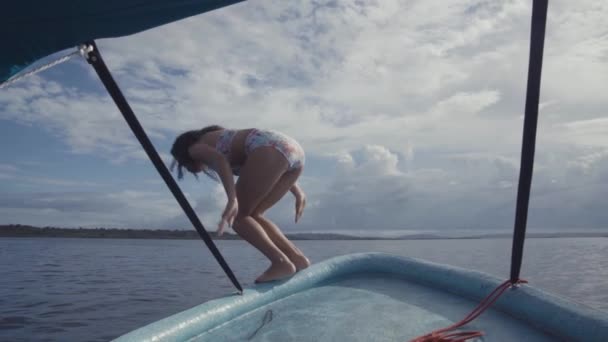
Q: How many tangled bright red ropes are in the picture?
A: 1